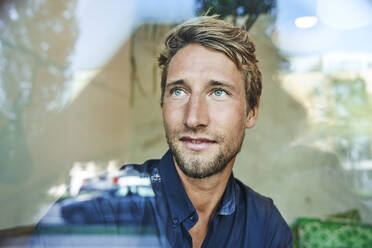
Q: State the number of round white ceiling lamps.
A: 1